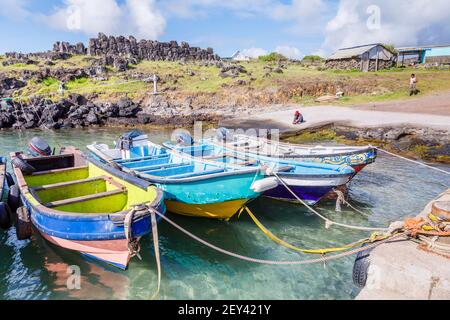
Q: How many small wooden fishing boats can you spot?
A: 4